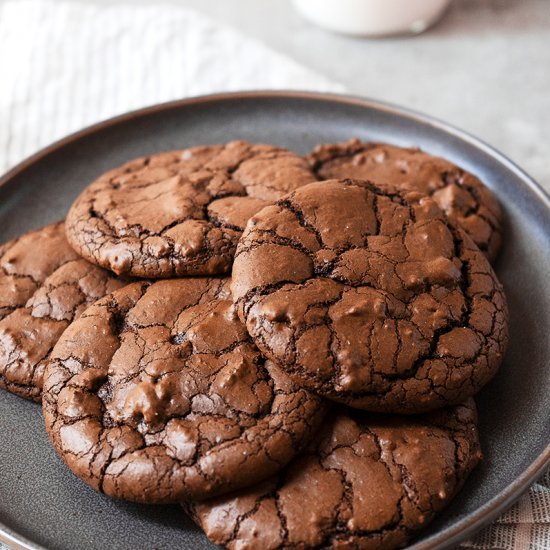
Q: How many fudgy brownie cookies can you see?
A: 6